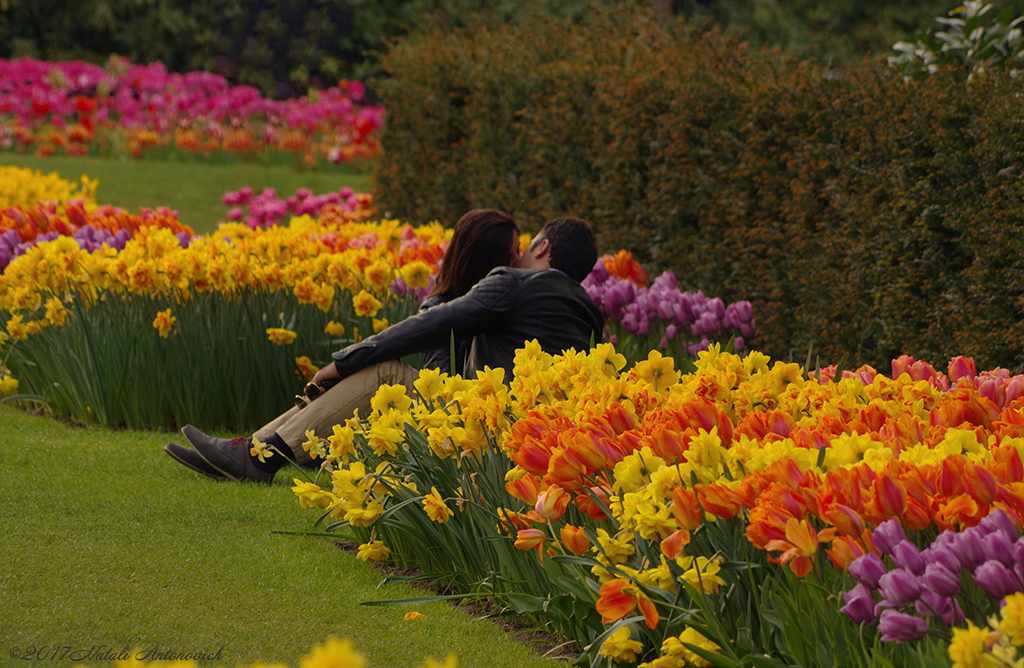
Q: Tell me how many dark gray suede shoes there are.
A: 2